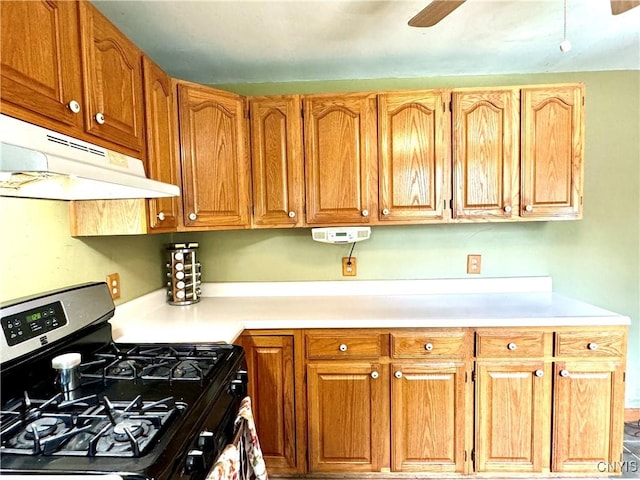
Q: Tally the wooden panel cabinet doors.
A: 14